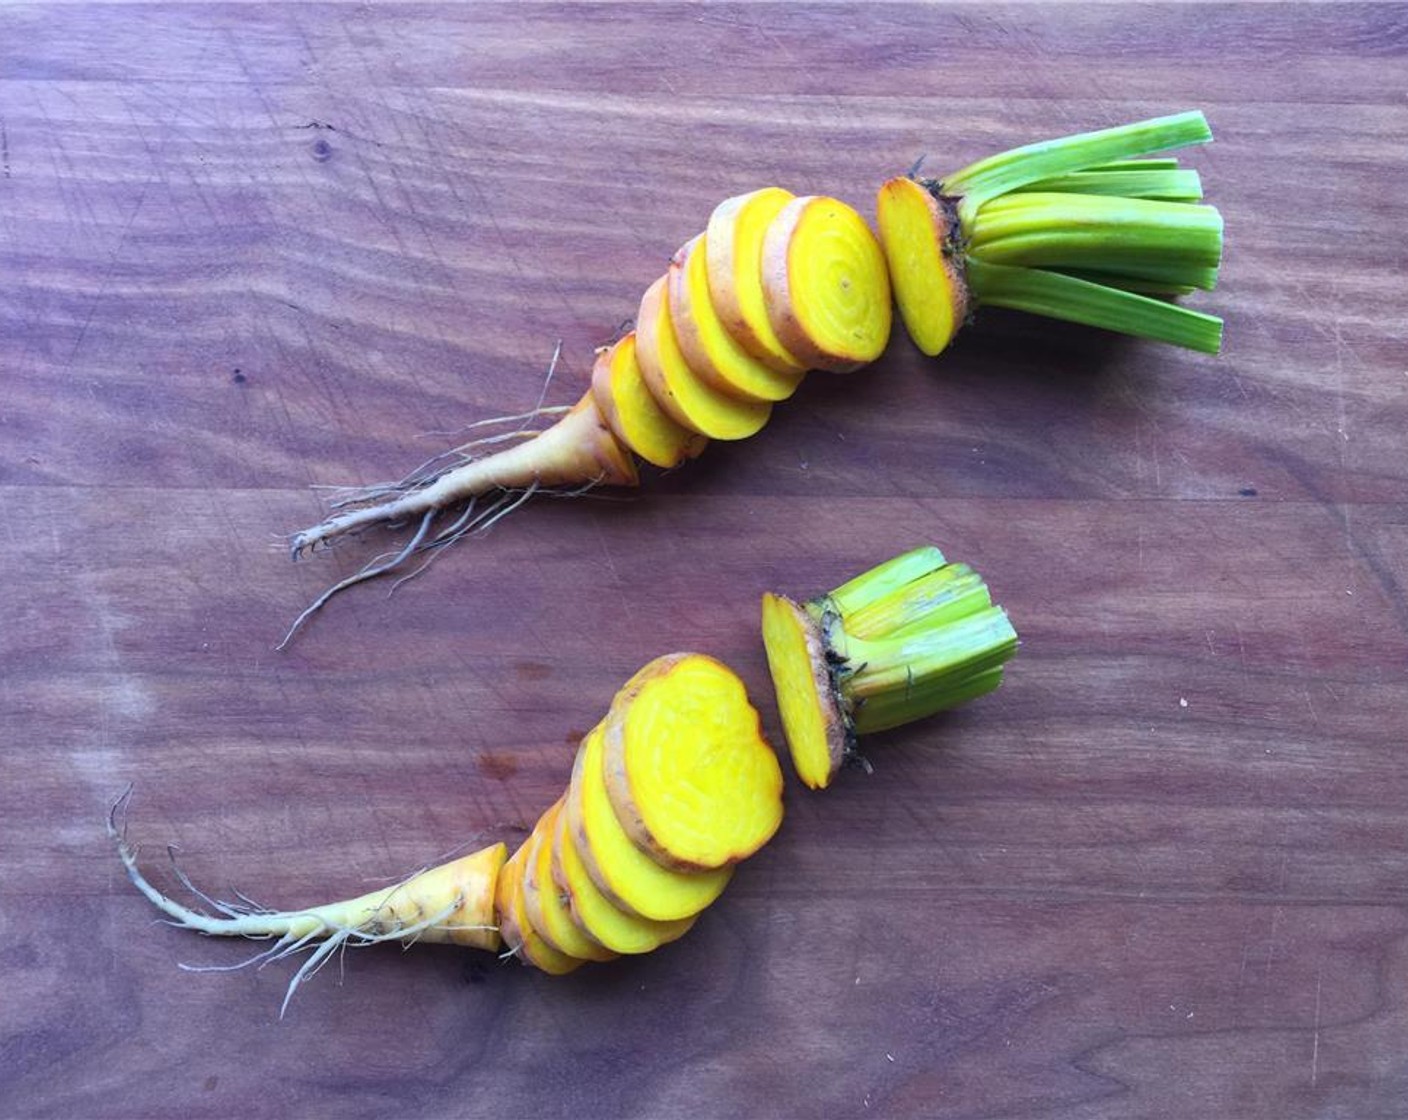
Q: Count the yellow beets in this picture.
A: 2